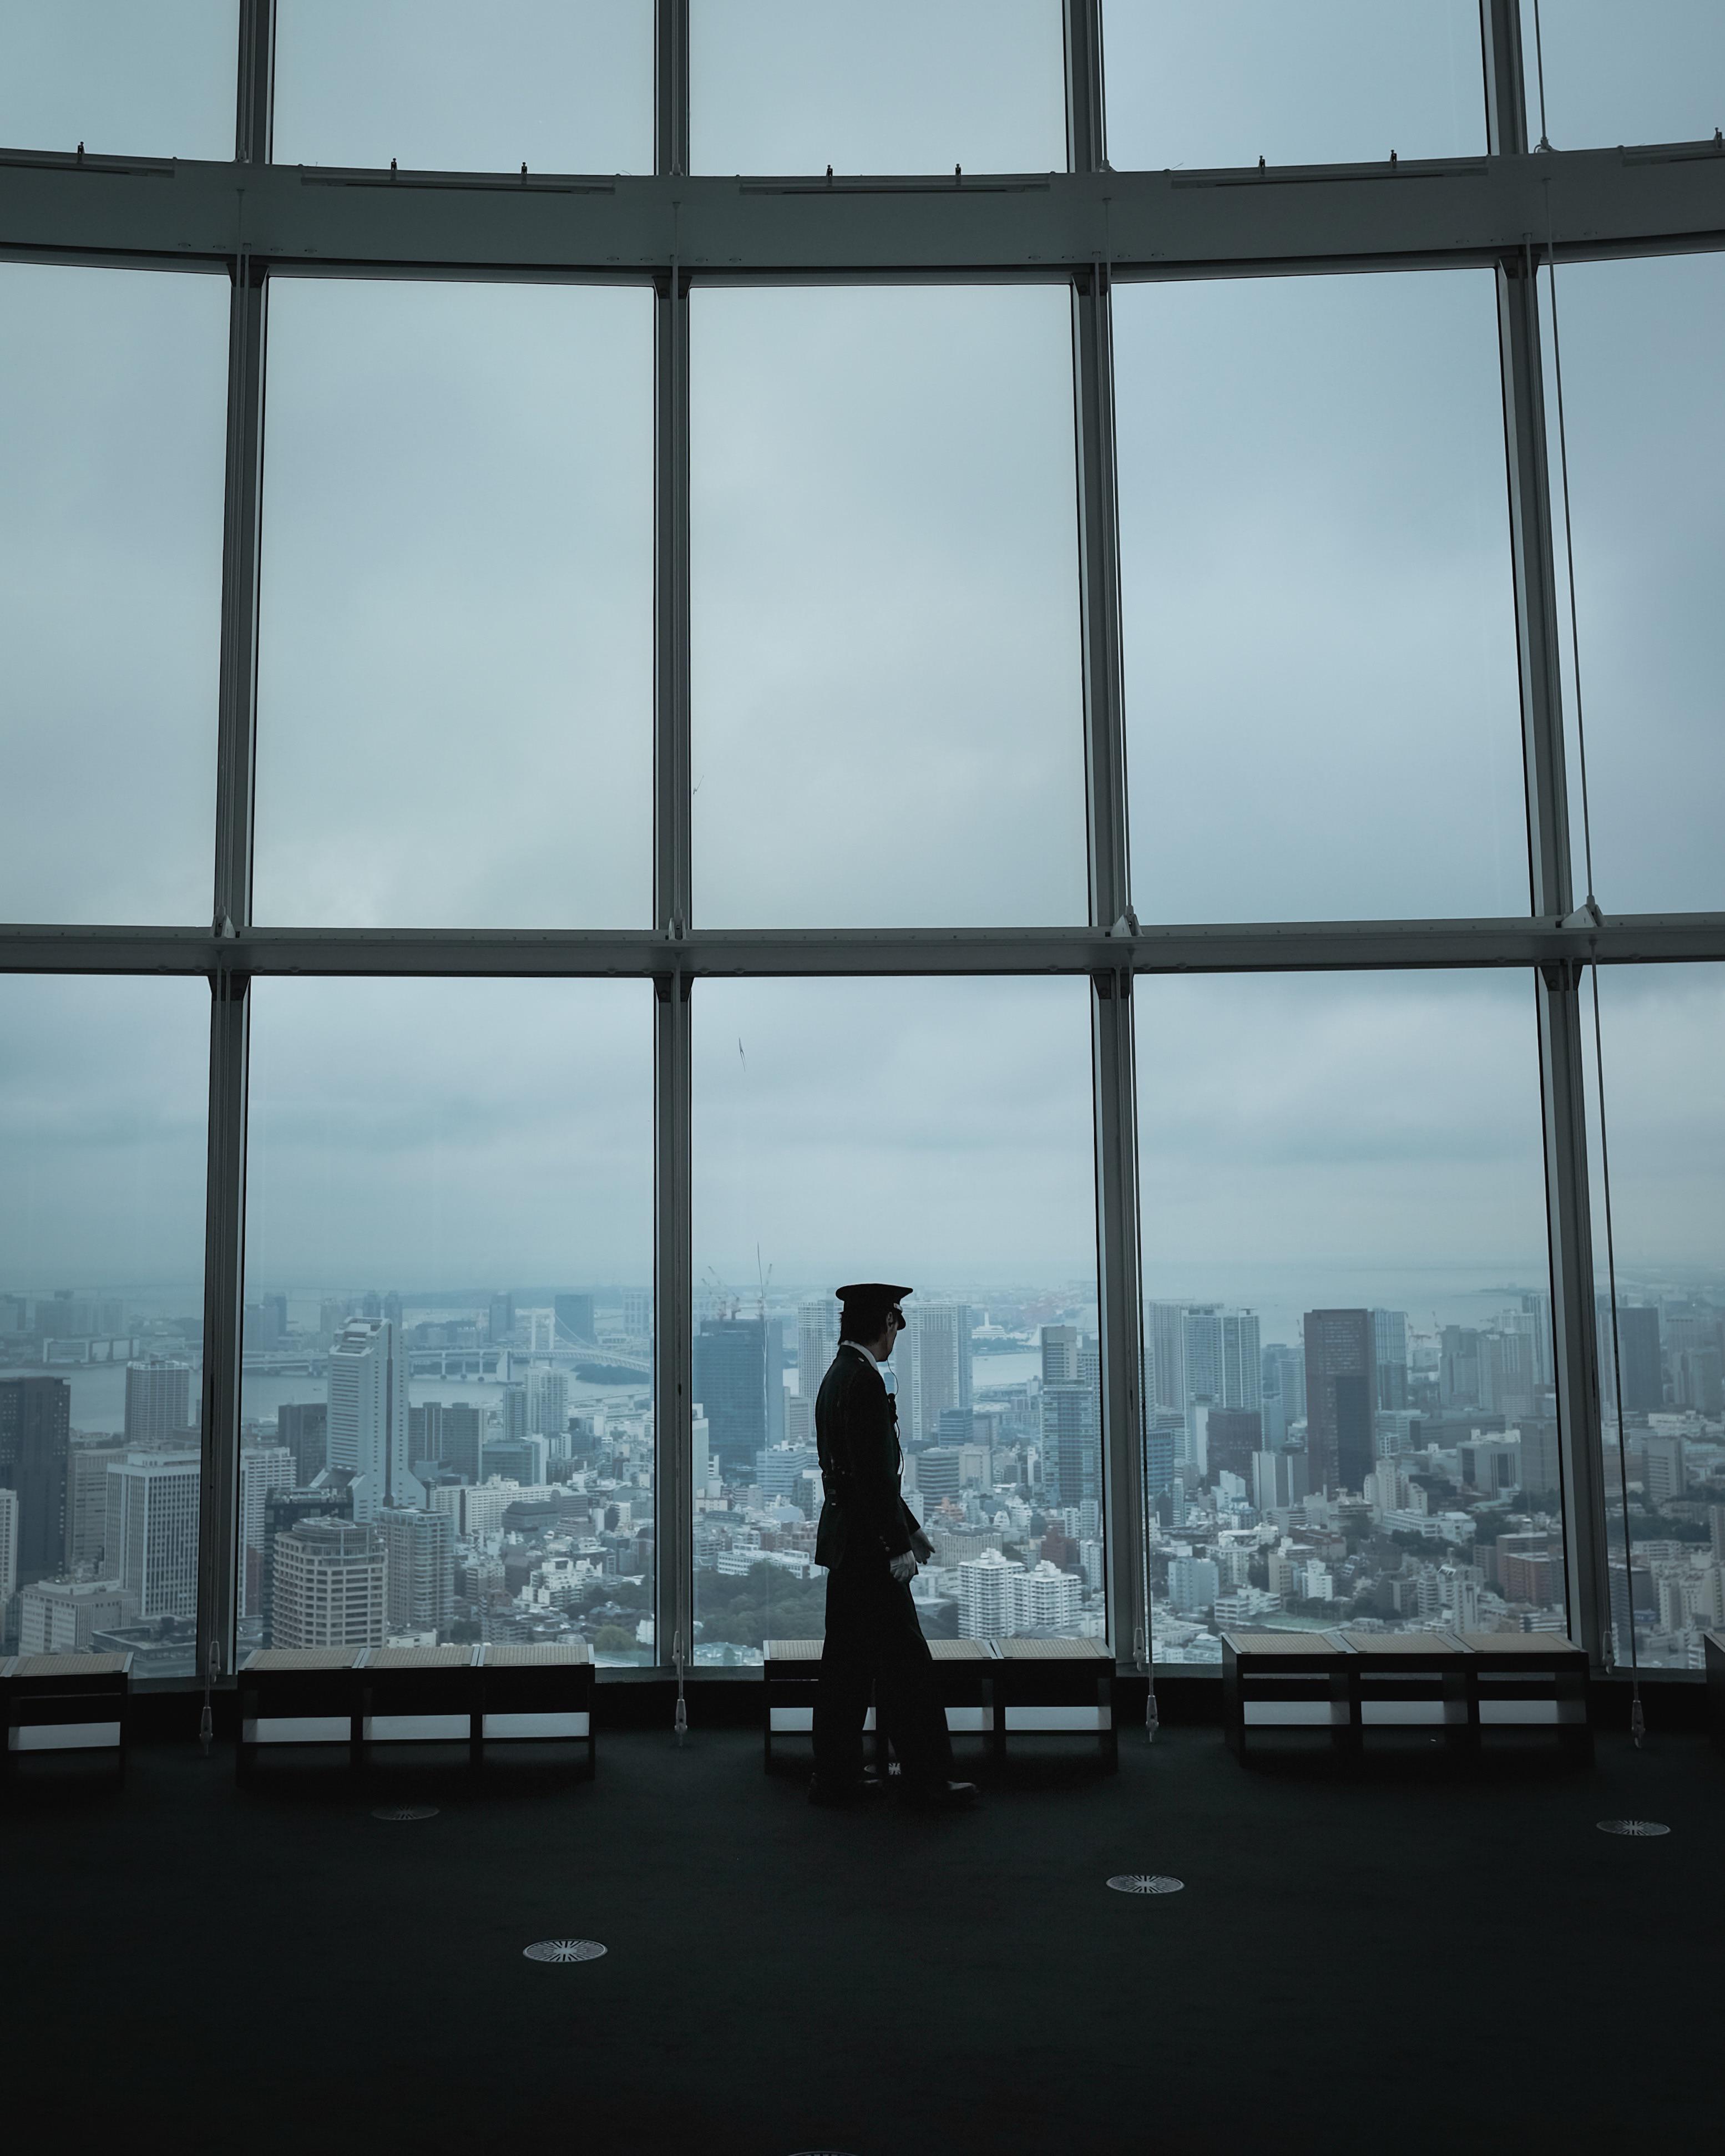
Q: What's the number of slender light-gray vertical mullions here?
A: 4